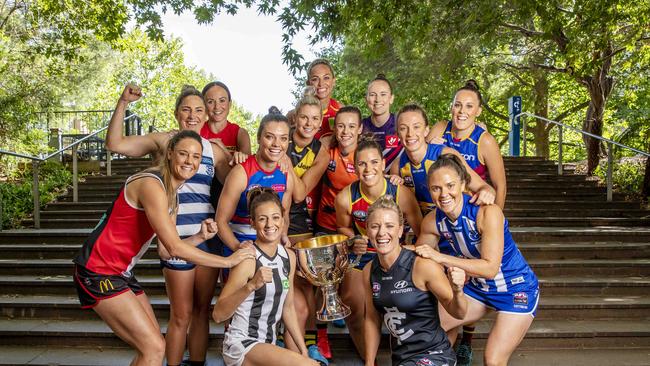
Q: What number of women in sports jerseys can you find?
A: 14